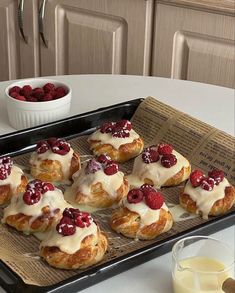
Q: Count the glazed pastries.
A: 9